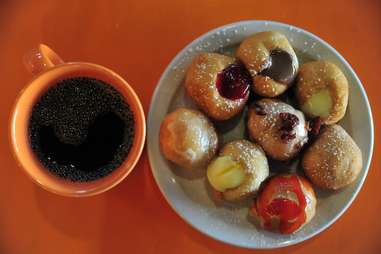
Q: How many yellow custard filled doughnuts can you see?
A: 2